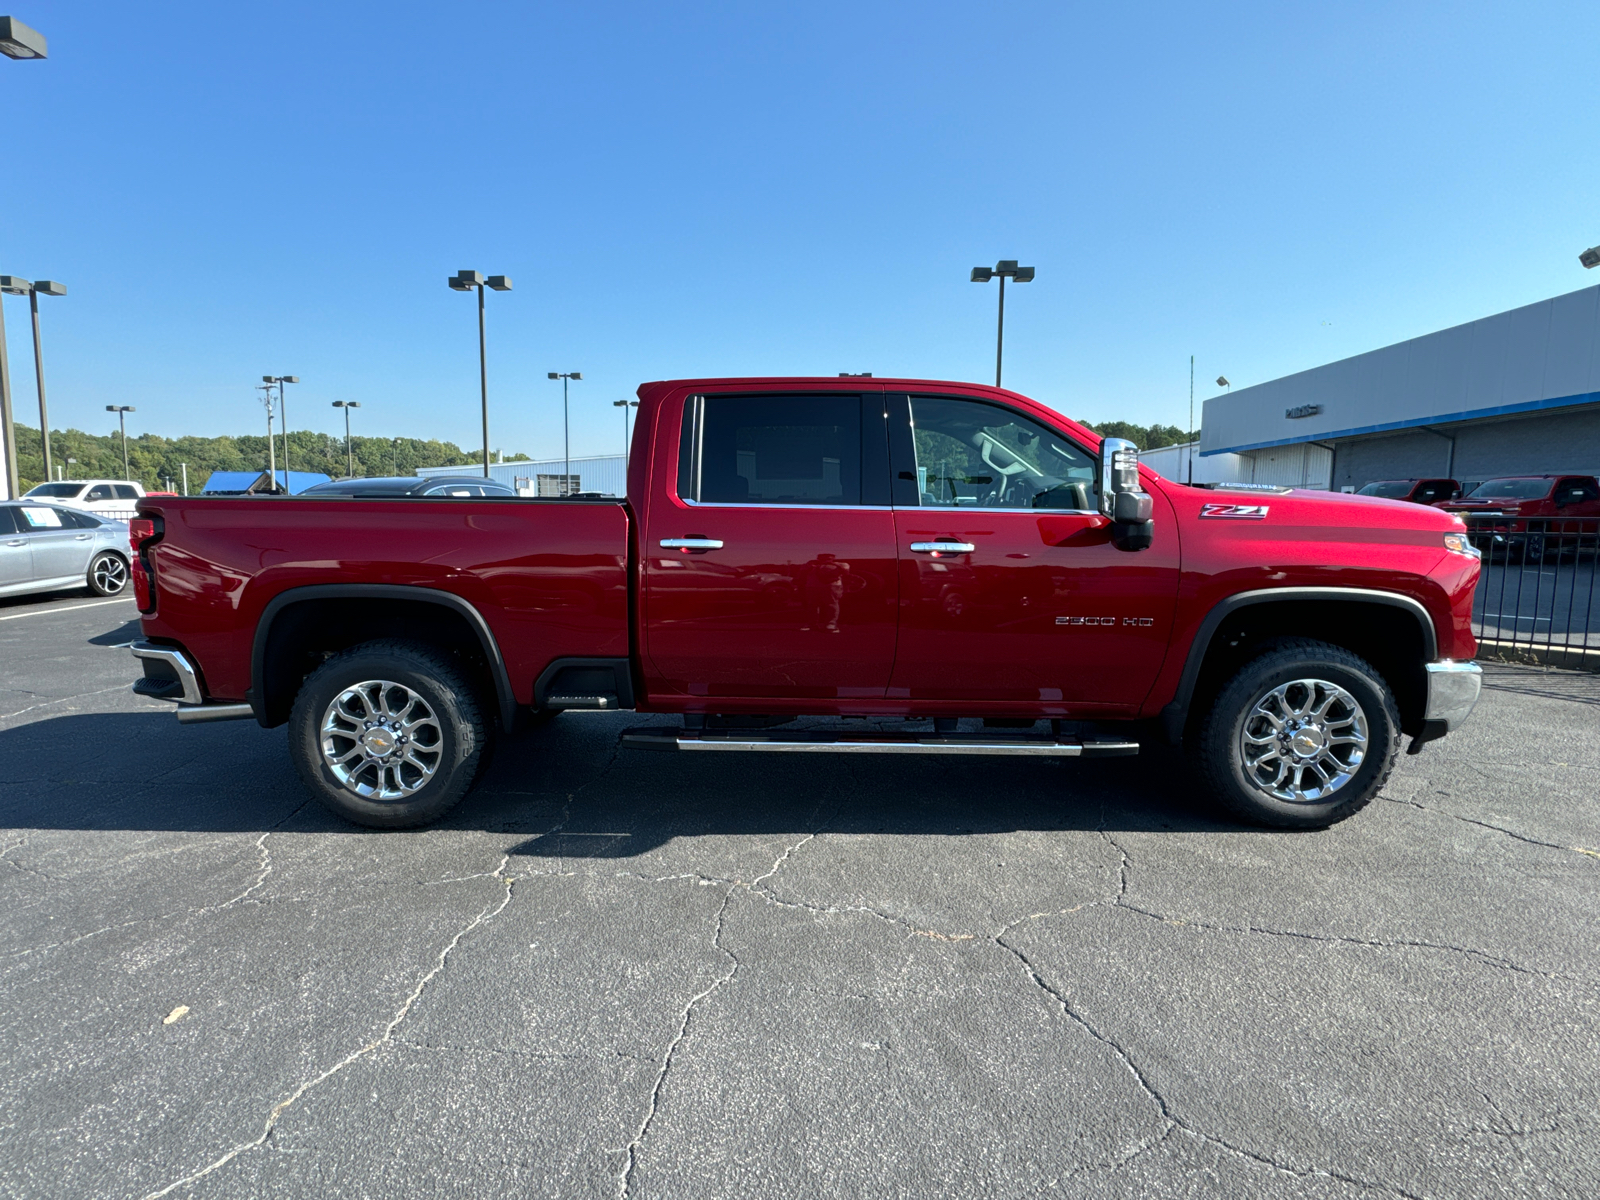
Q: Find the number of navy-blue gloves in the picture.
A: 0